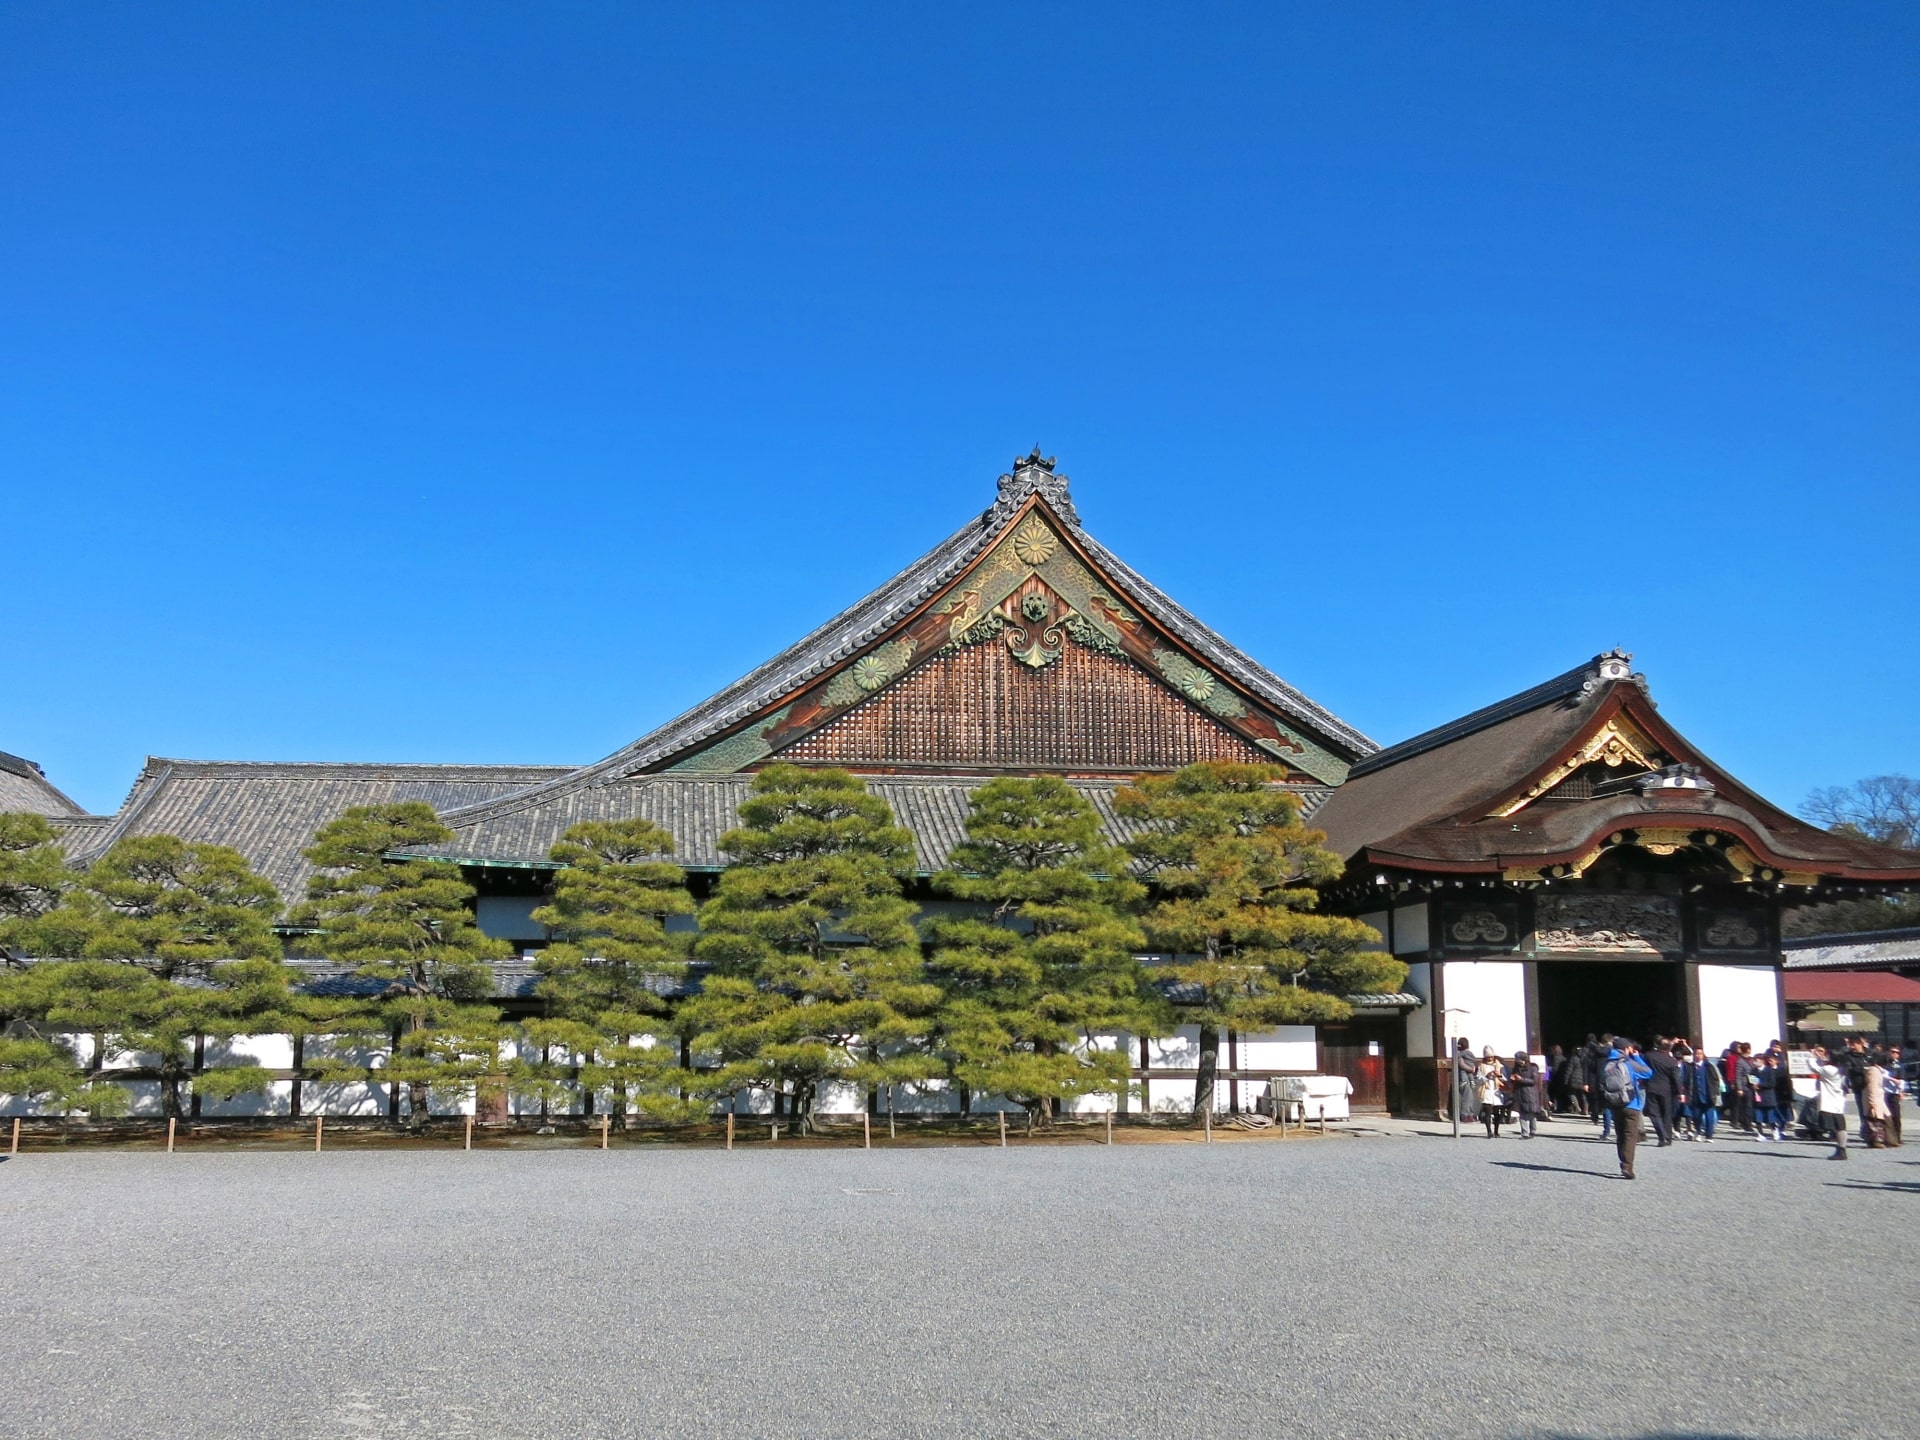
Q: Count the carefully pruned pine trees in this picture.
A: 7